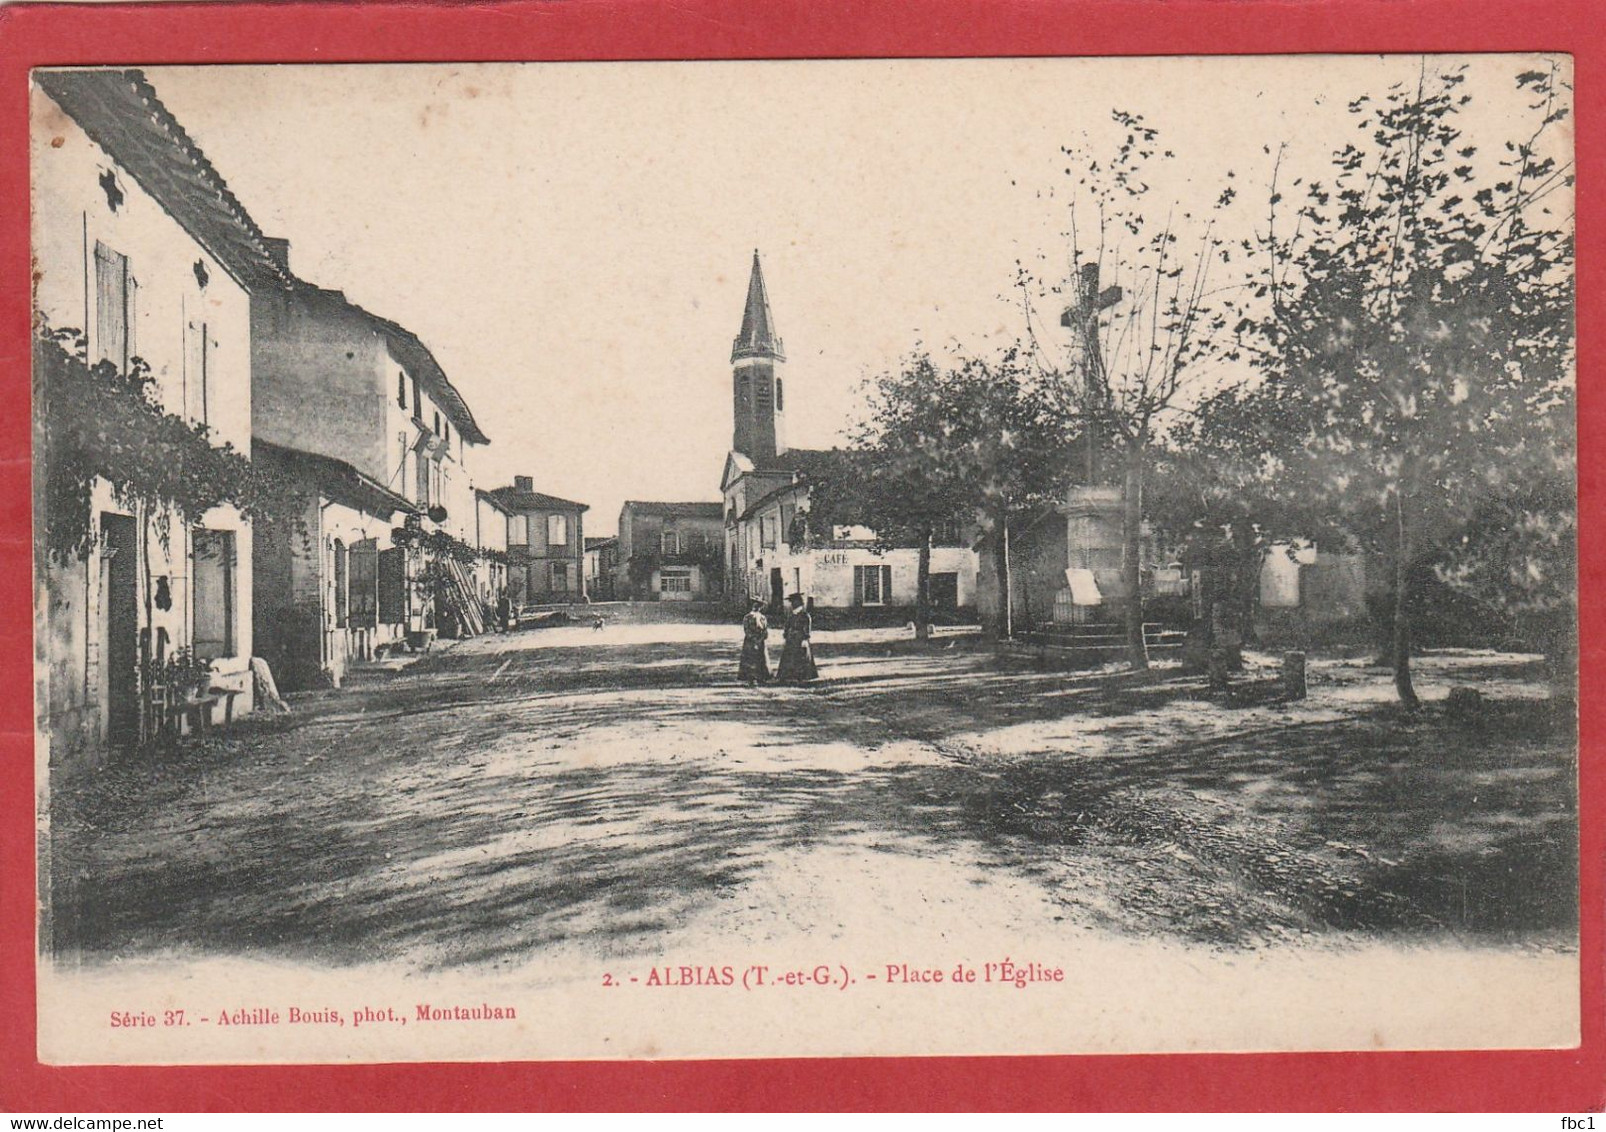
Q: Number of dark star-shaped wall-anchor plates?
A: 2